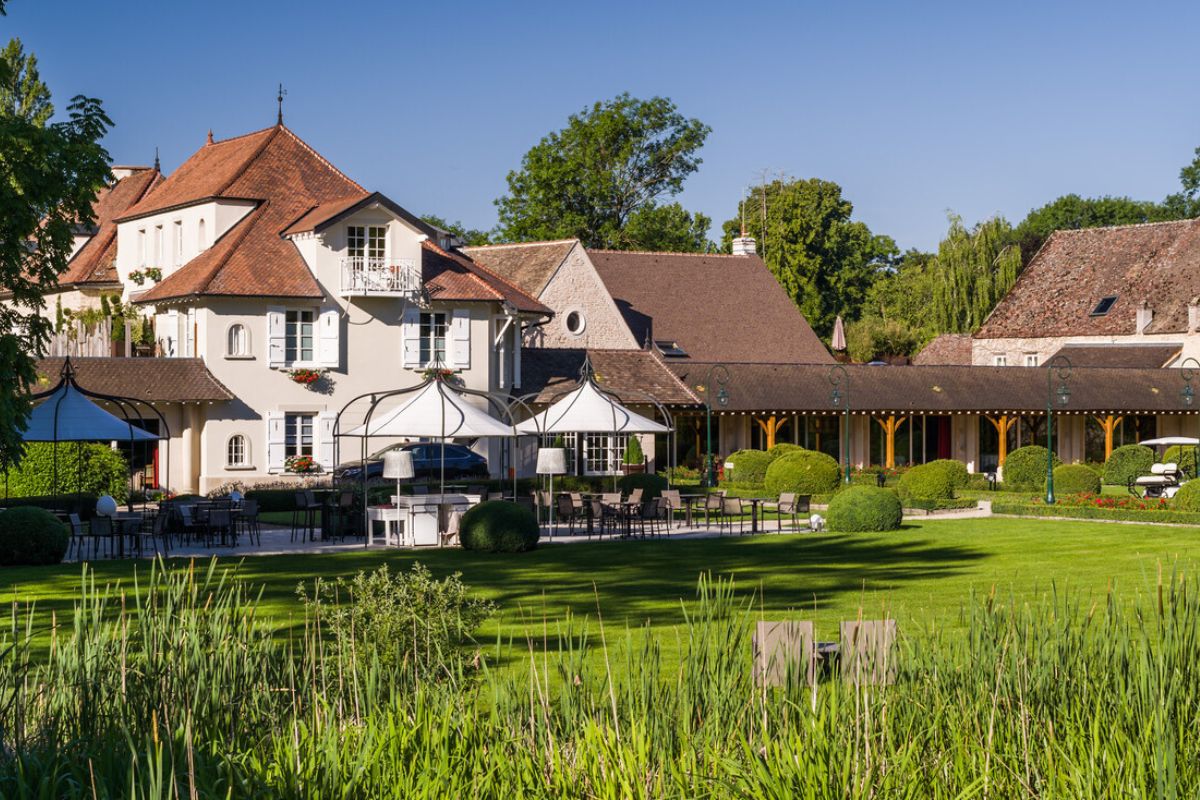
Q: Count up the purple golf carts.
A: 0